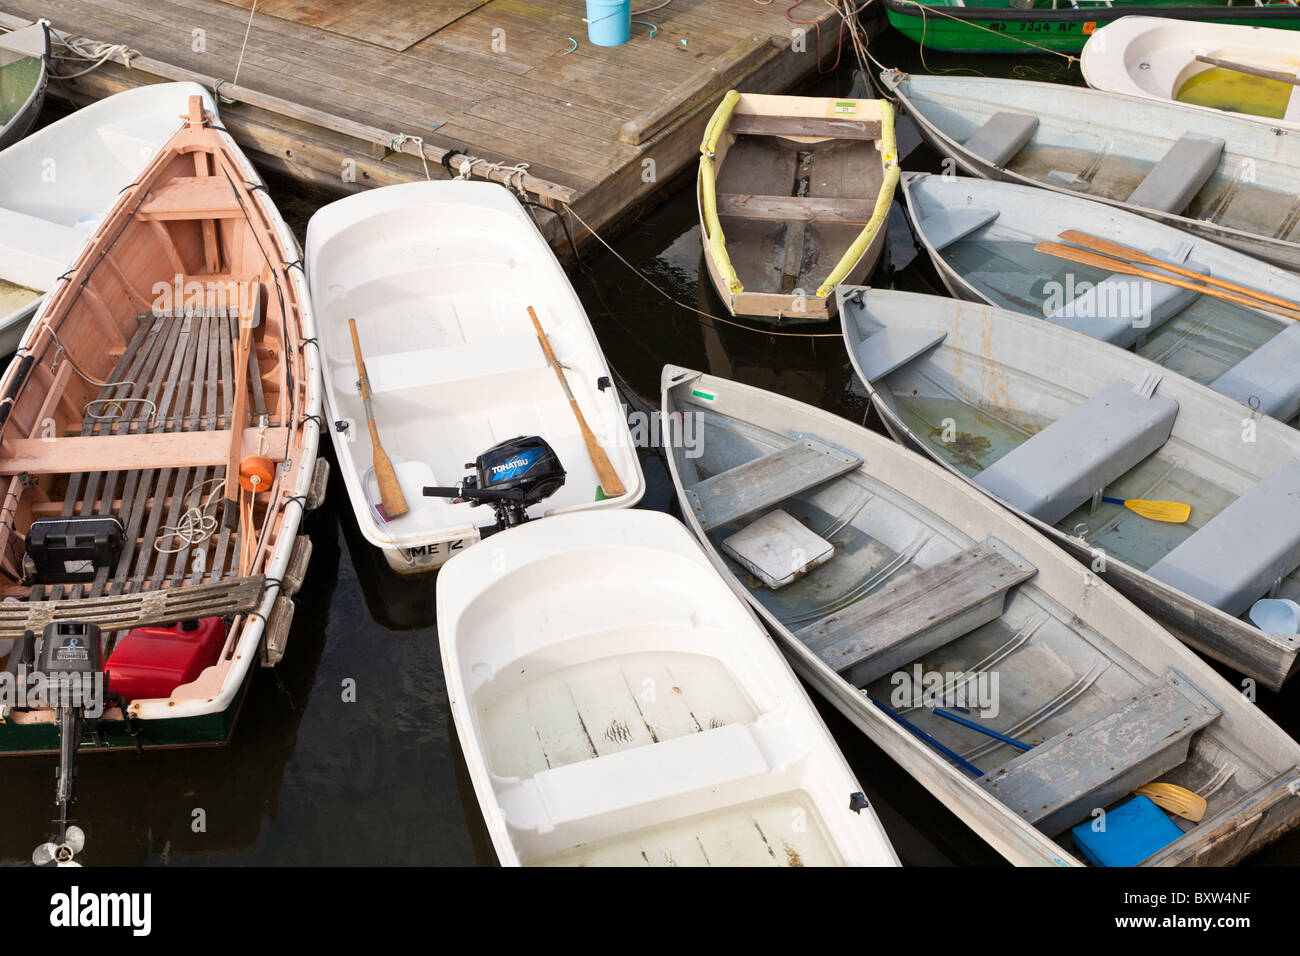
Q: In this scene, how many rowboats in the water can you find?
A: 12